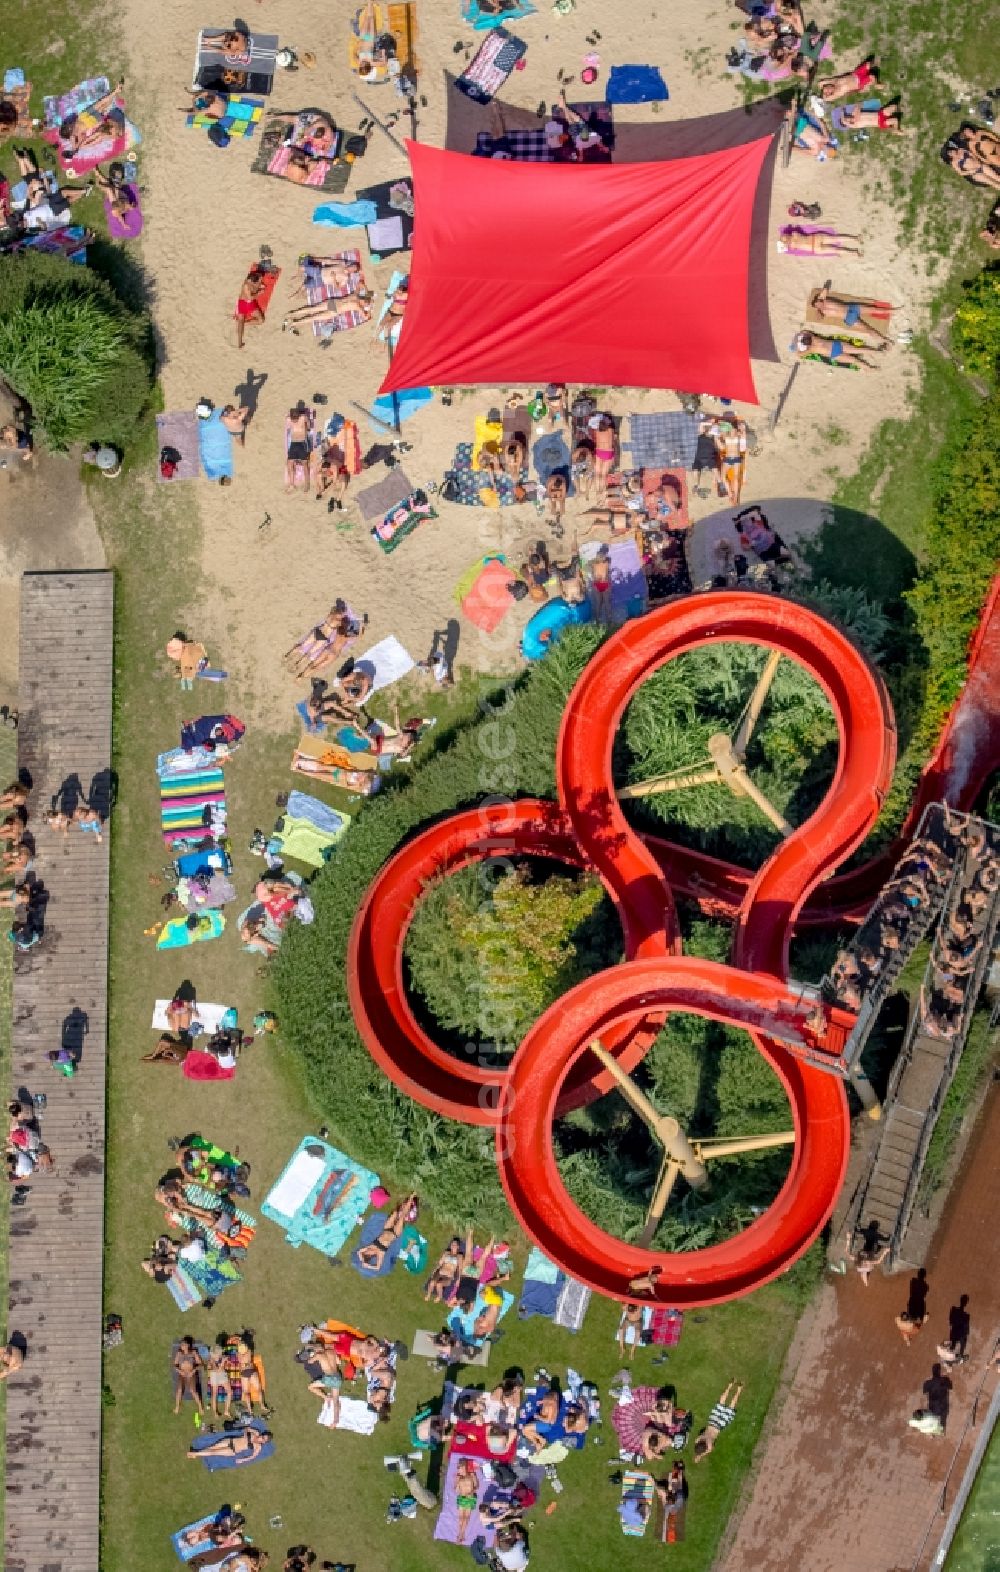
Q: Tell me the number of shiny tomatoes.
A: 0